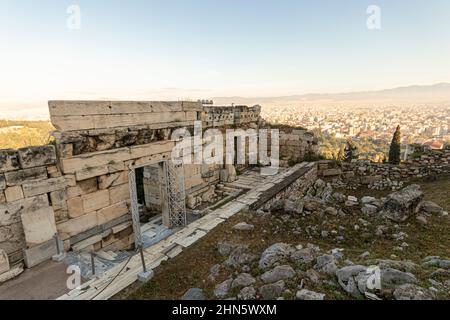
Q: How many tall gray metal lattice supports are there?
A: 2